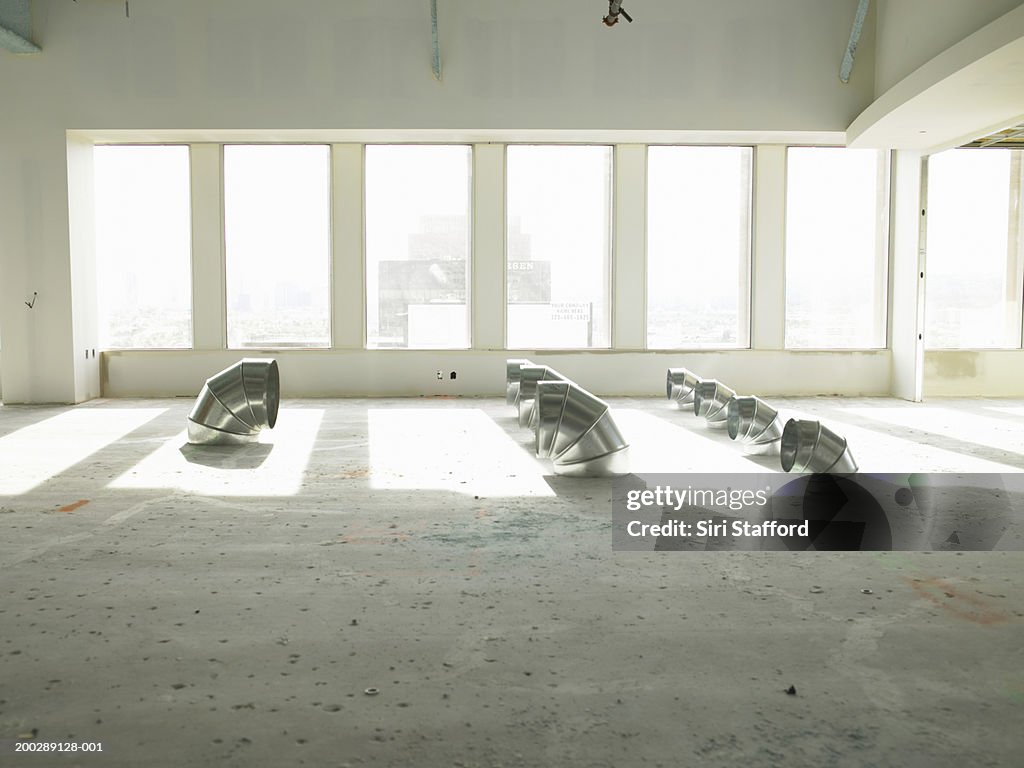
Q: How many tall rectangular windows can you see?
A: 7